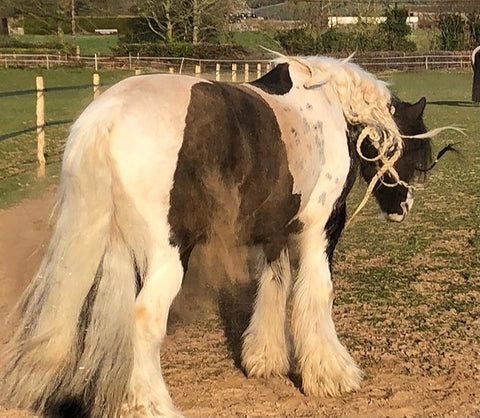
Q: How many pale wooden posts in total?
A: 10